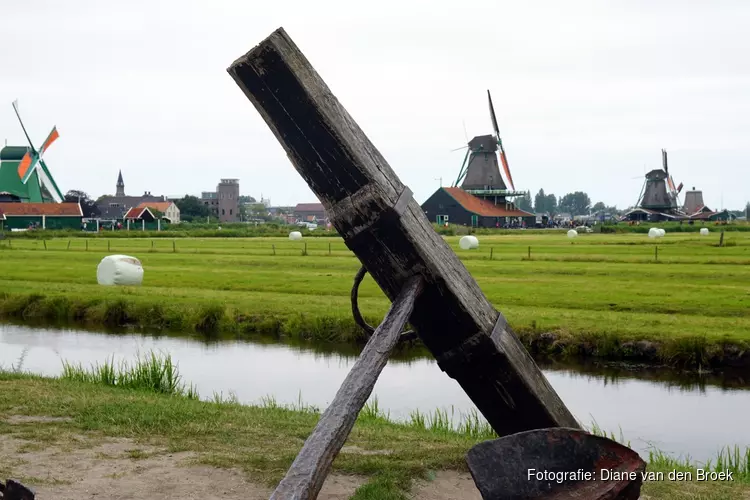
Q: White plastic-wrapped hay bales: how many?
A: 7